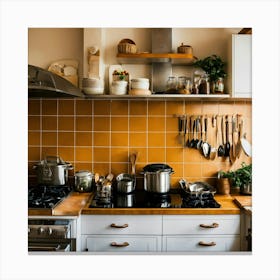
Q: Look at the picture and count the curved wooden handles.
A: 4